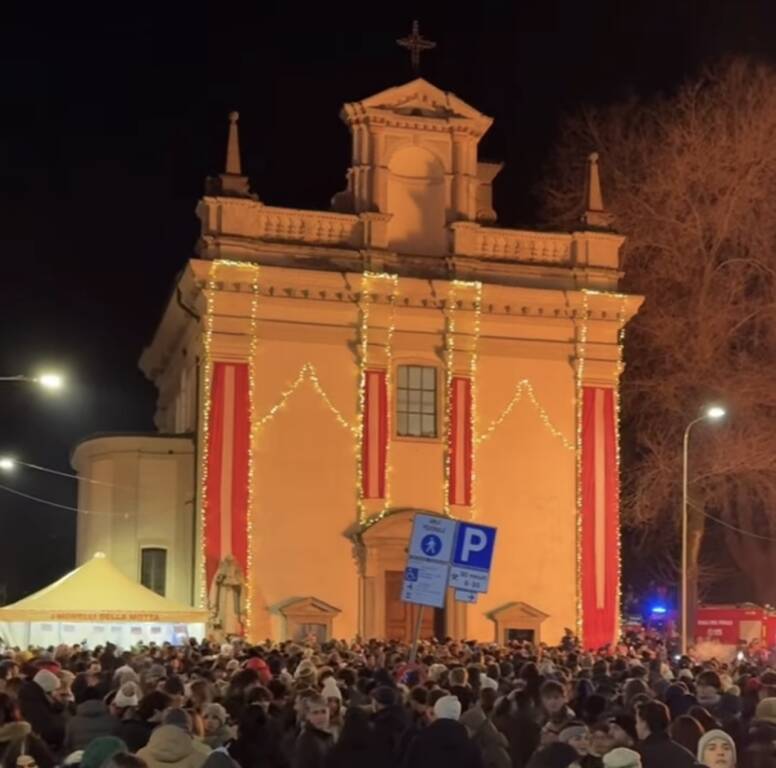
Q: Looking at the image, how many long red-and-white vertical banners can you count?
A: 4